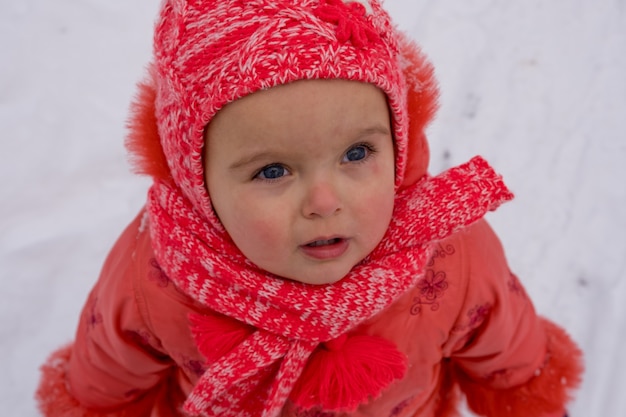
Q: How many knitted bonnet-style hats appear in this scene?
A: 1